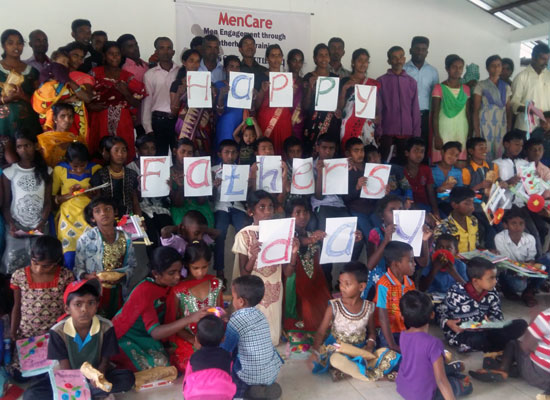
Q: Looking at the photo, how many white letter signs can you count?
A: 15